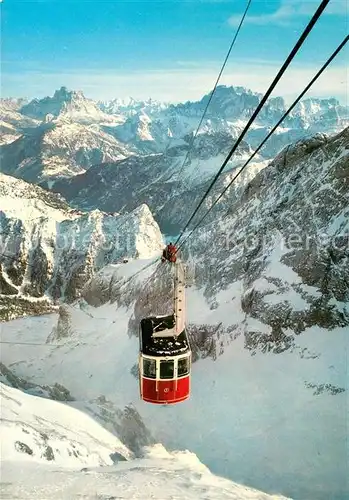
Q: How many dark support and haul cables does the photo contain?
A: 3